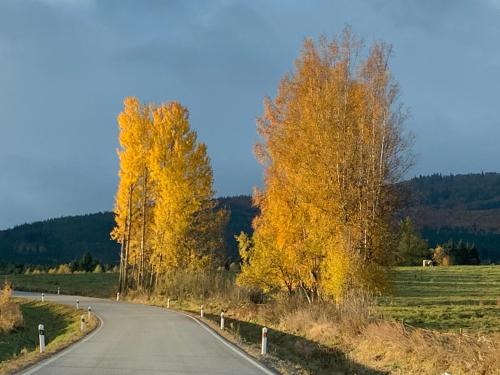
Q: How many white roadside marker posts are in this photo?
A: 11